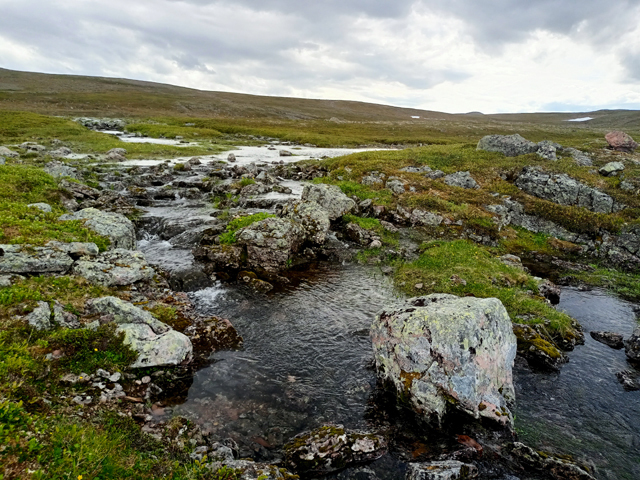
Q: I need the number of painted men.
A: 0